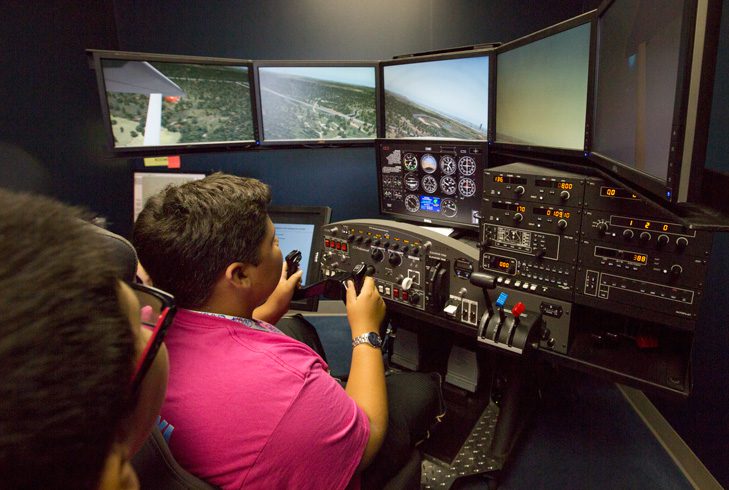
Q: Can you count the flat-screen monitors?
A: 8